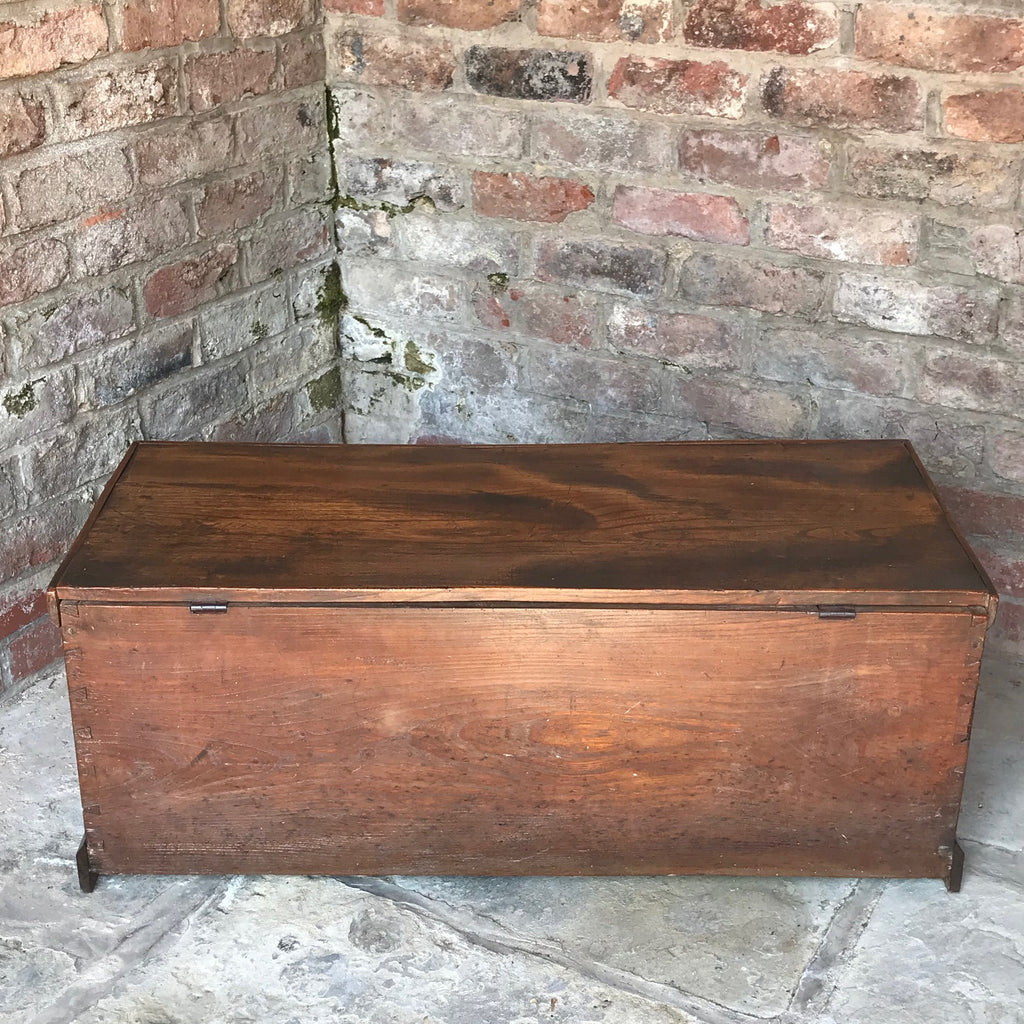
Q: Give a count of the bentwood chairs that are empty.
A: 0